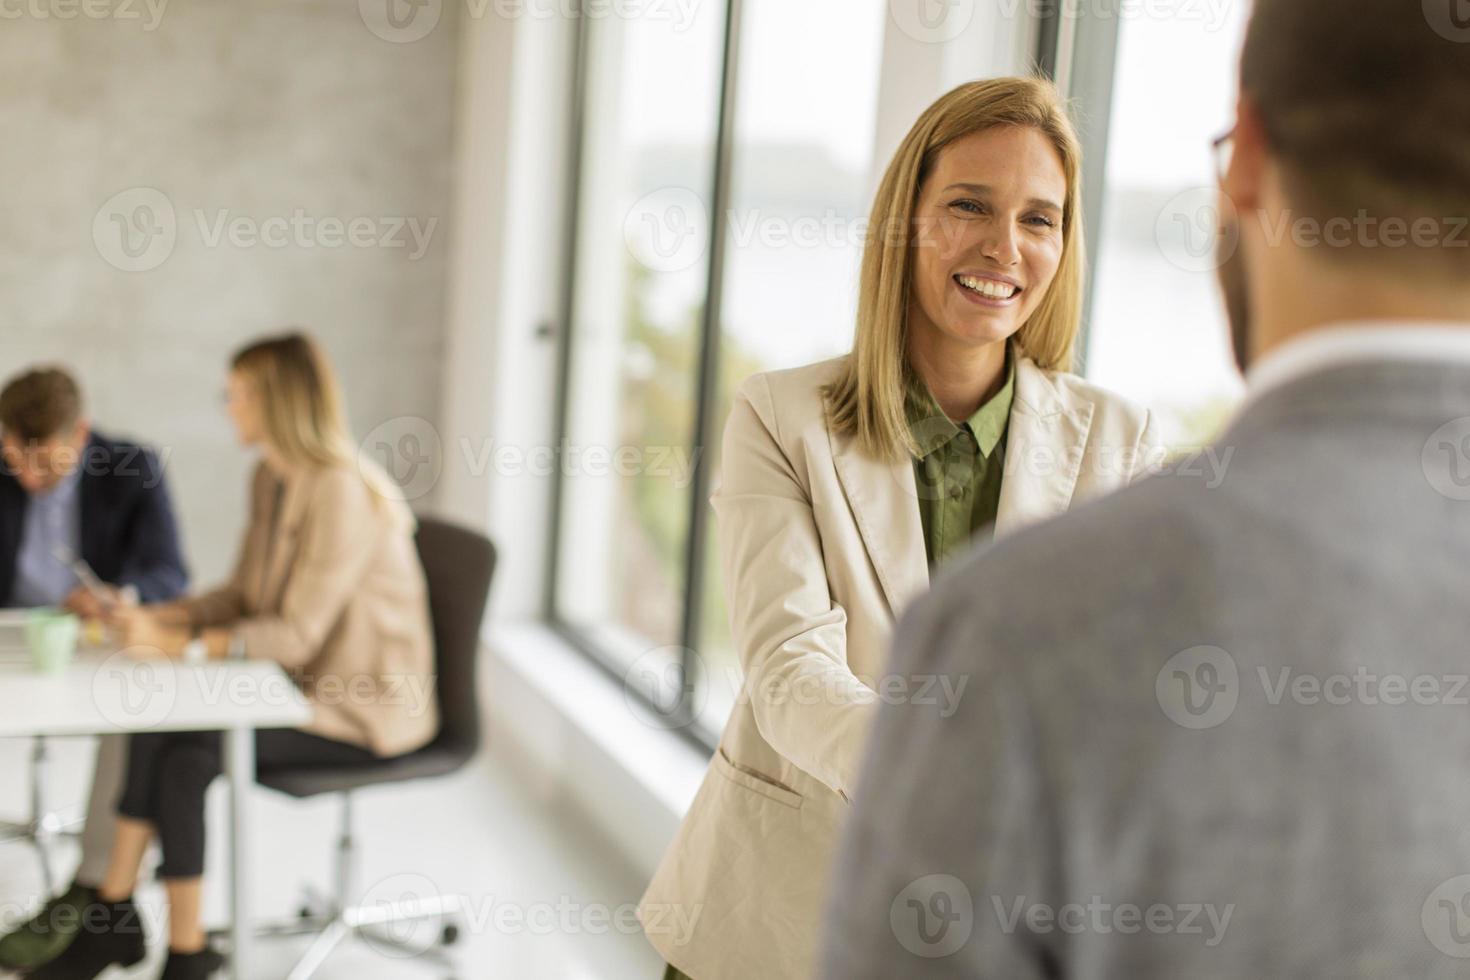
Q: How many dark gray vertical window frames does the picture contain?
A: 3